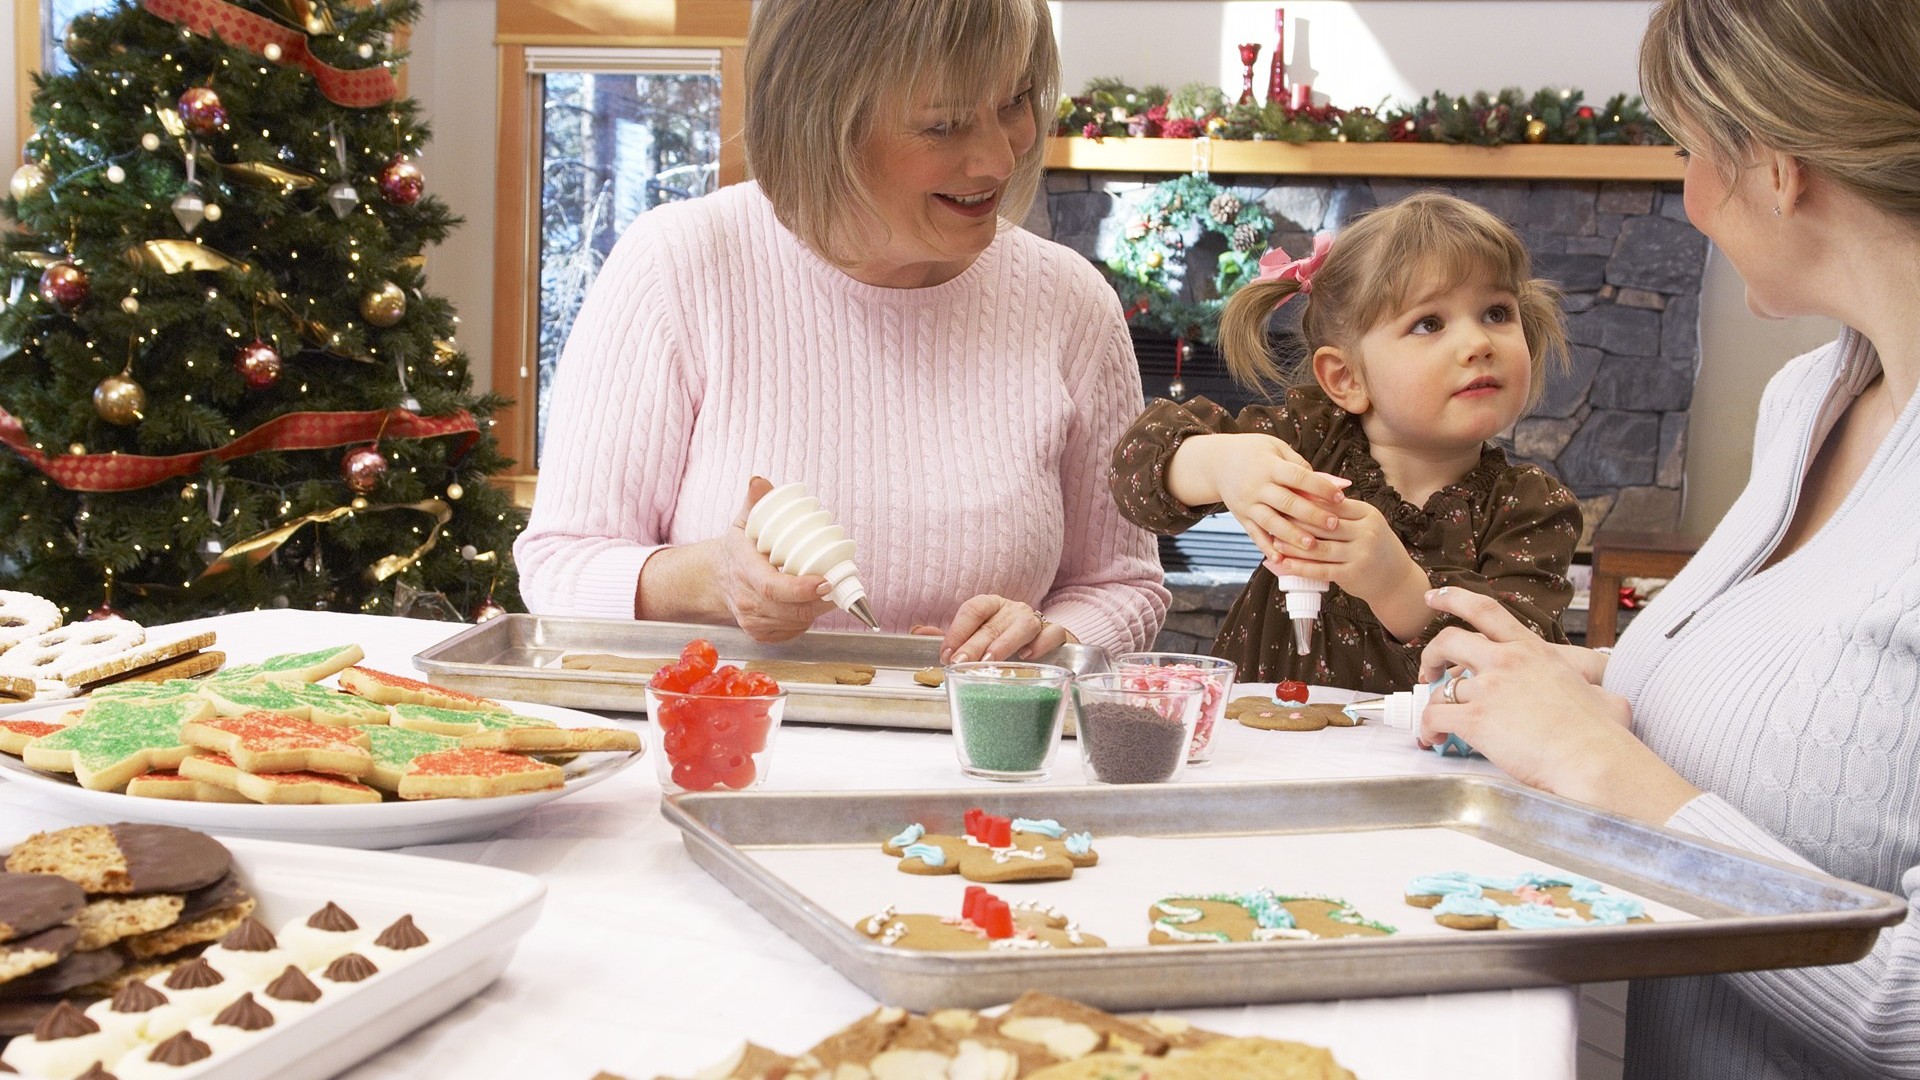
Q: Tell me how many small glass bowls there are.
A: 4